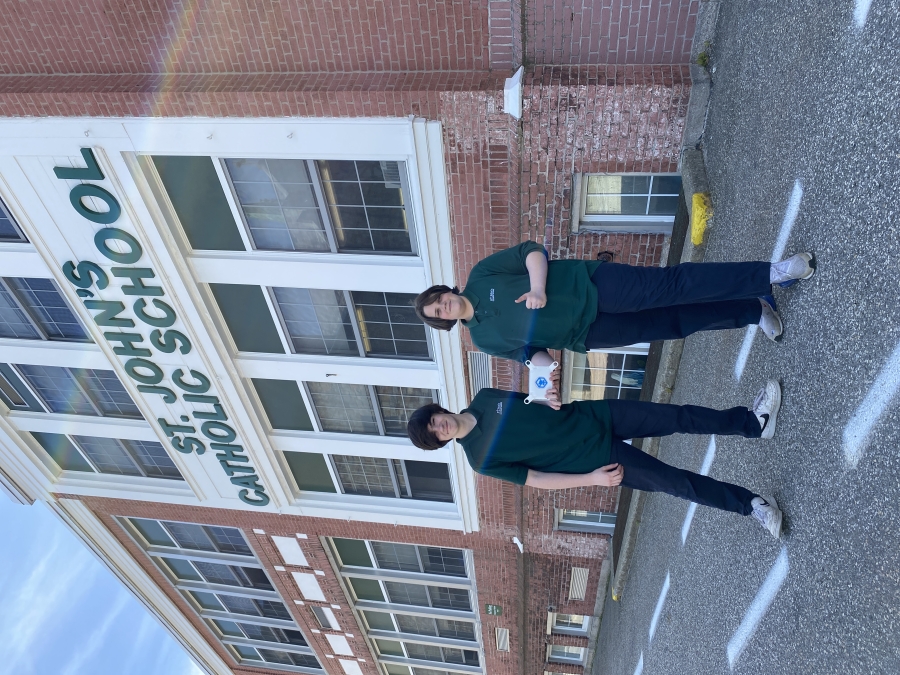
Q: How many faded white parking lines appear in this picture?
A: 7